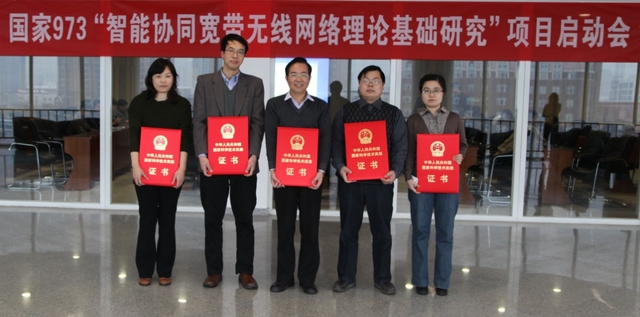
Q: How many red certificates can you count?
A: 5